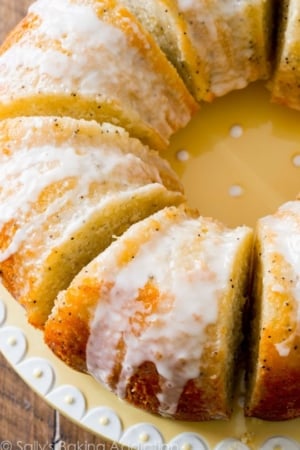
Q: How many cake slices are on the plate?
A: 6